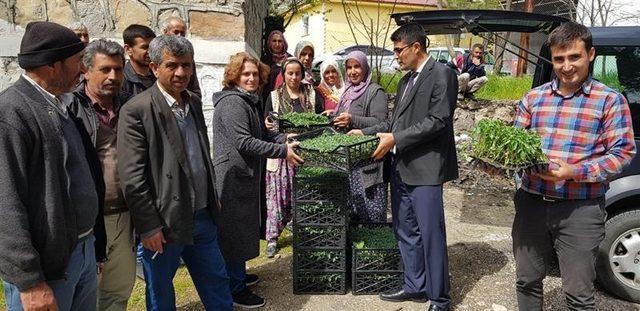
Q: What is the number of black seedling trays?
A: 10